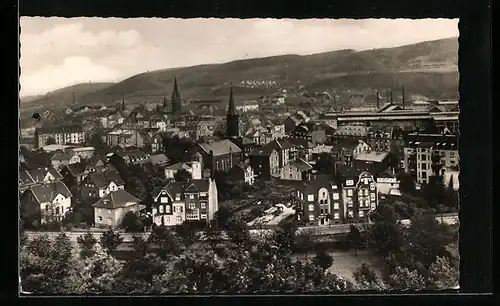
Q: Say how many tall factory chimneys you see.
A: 3